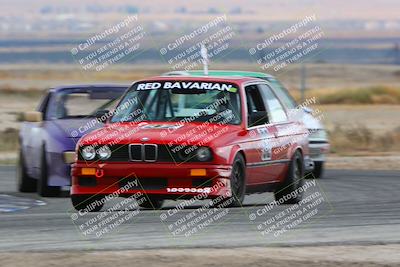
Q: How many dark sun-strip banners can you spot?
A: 1